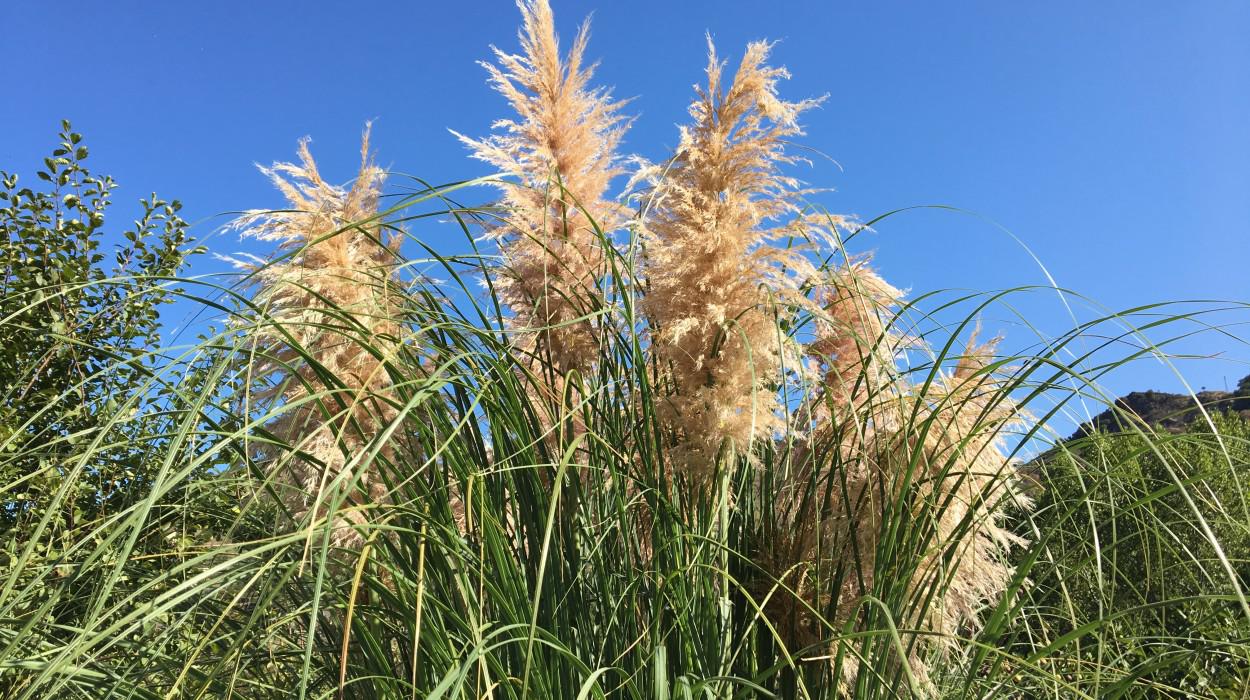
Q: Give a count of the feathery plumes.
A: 5